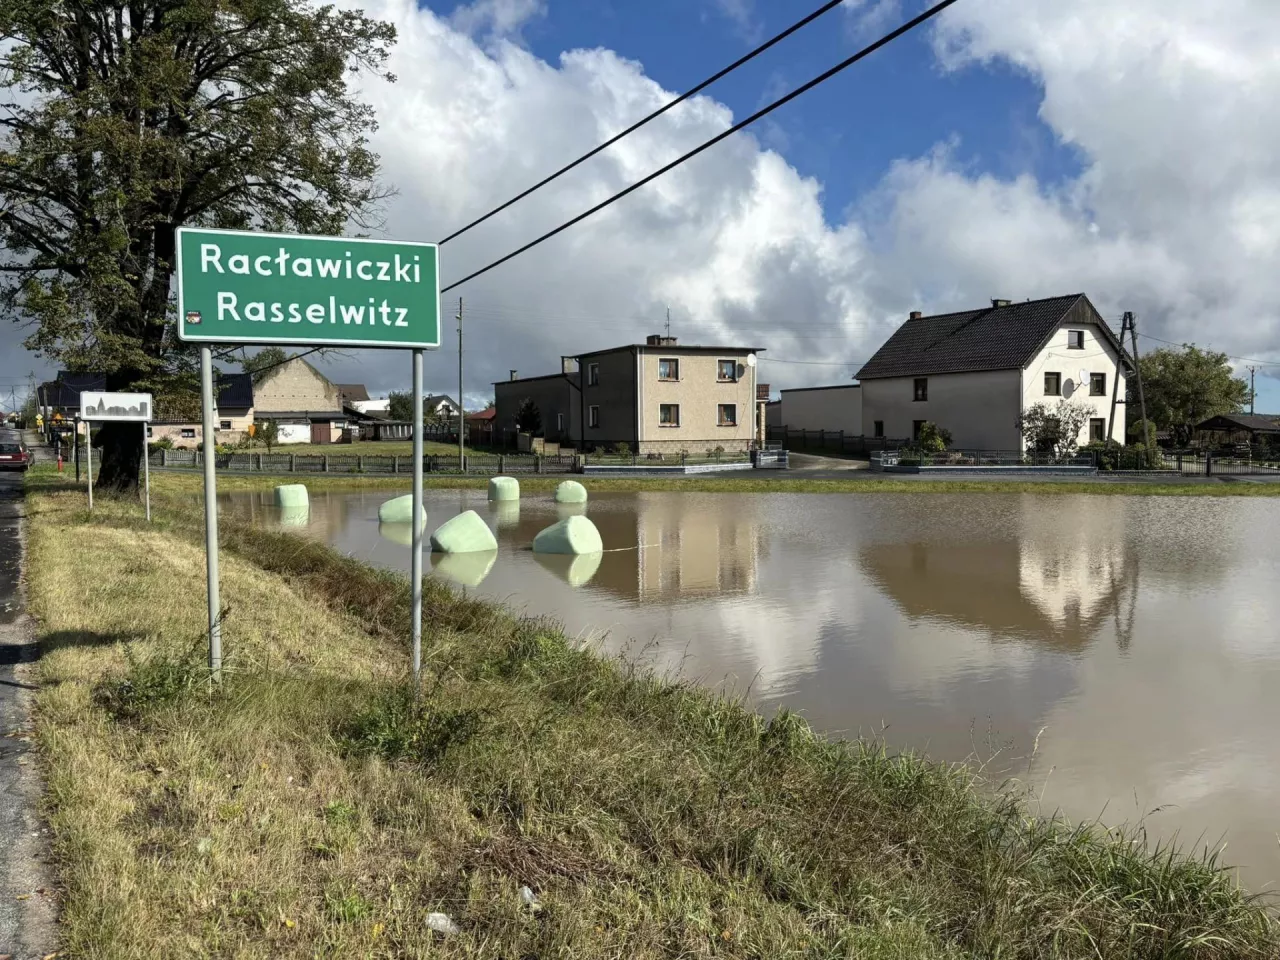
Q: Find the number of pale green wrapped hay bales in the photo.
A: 6